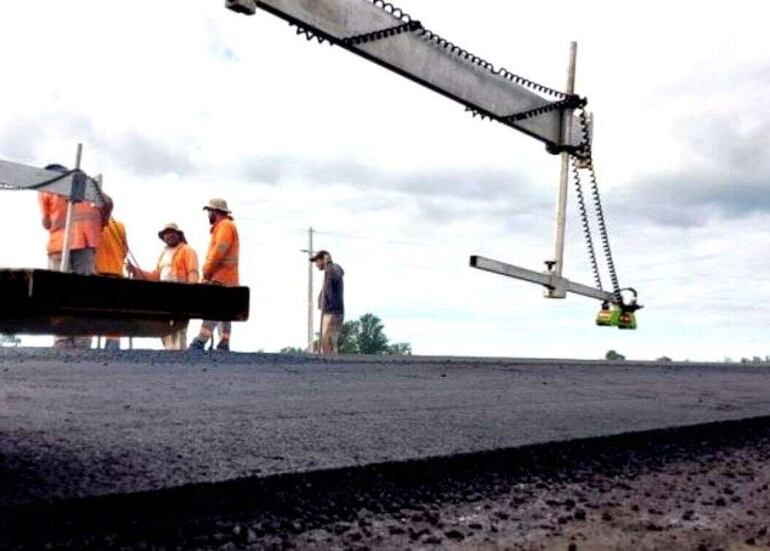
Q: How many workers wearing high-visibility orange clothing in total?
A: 4